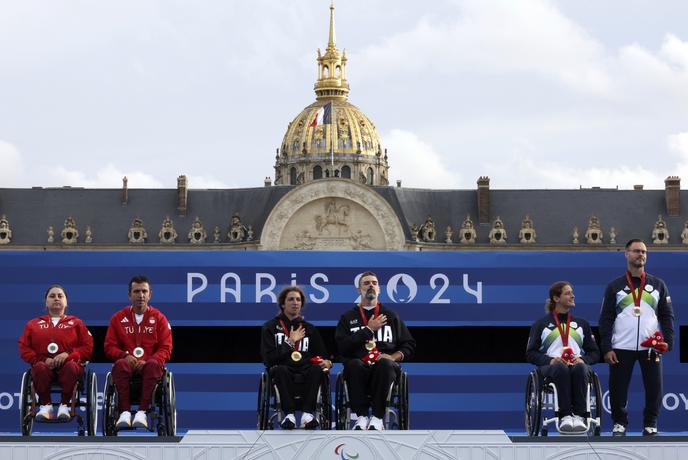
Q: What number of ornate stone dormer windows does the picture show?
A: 13